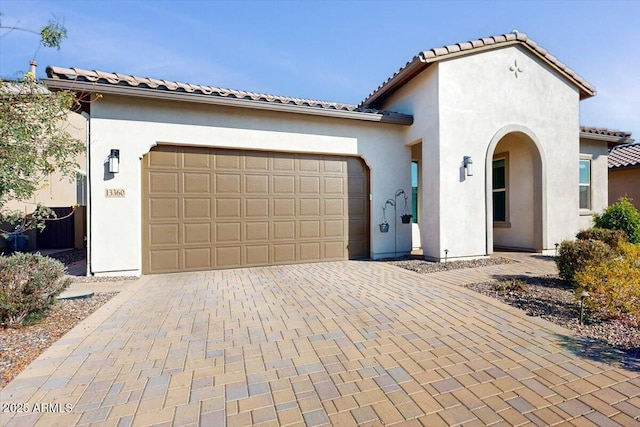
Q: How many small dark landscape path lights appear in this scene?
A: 3